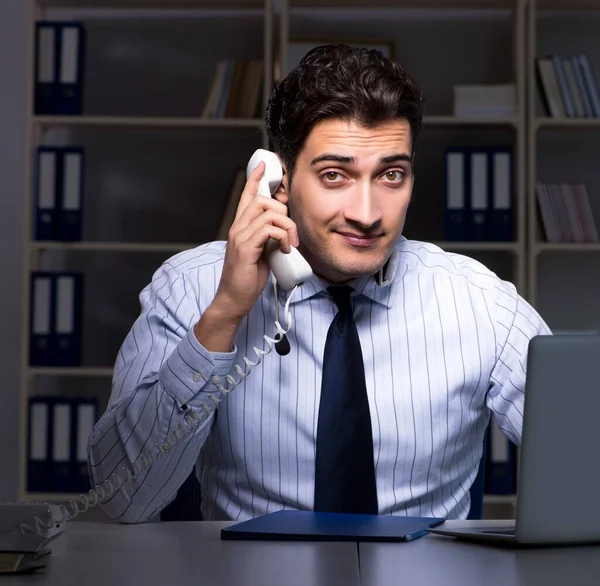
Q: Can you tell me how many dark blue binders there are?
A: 13